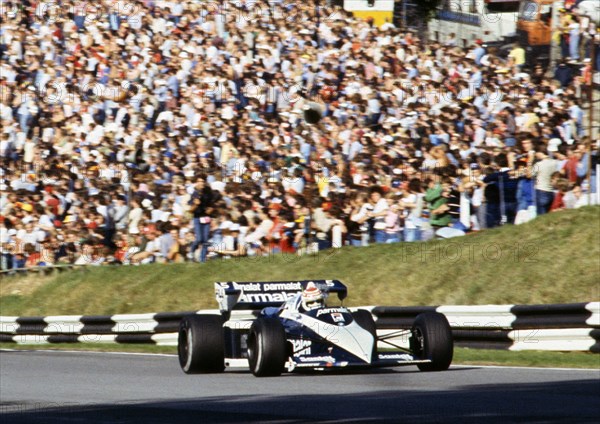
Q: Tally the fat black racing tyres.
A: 4